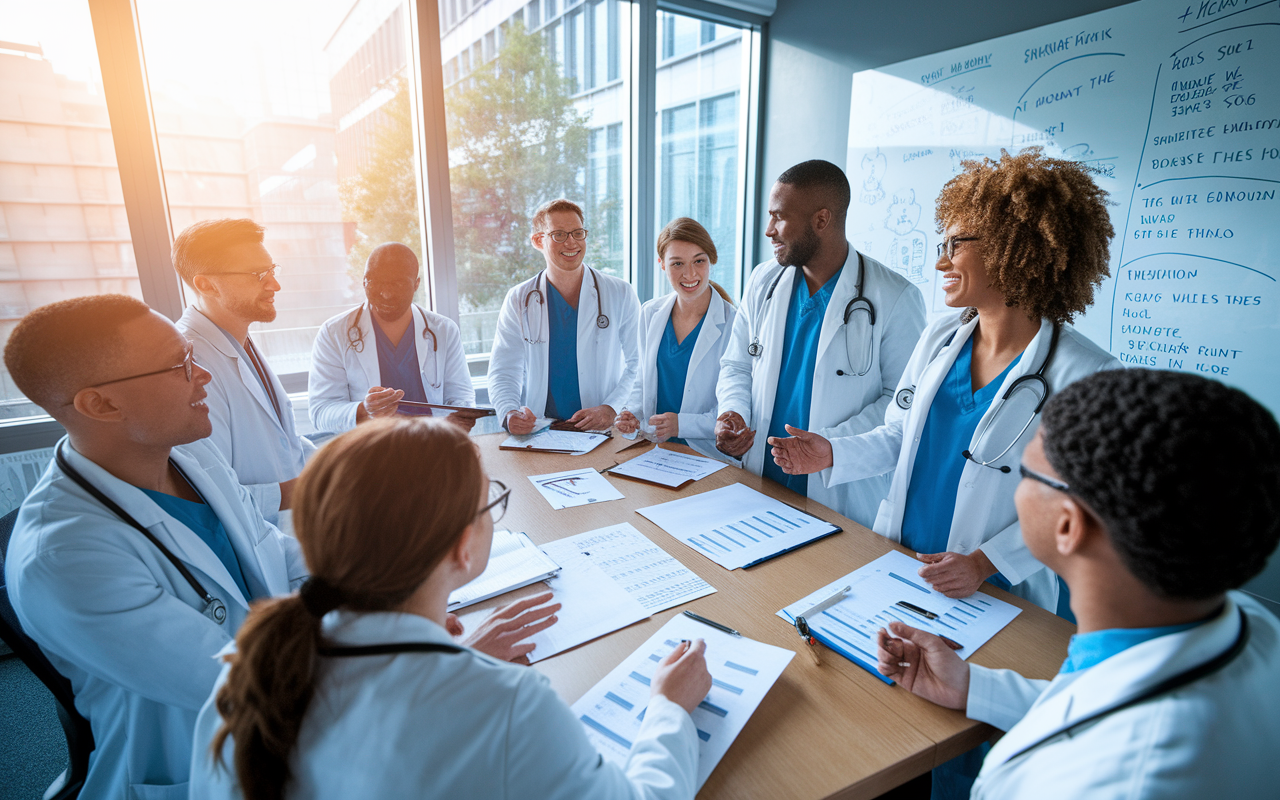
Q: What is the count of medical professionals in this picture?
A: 9